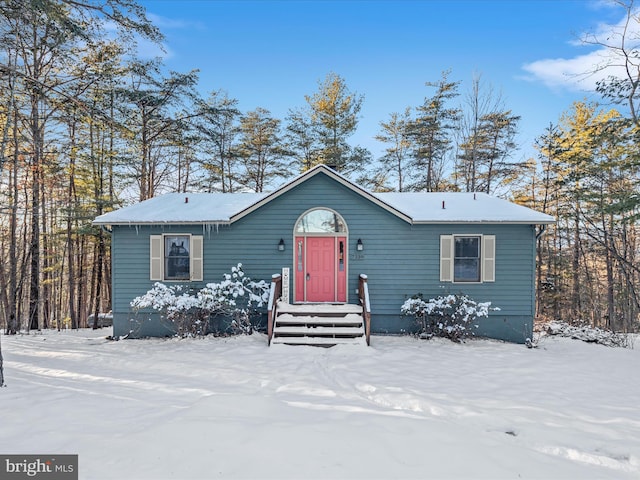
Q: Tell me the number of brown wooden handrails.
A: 2